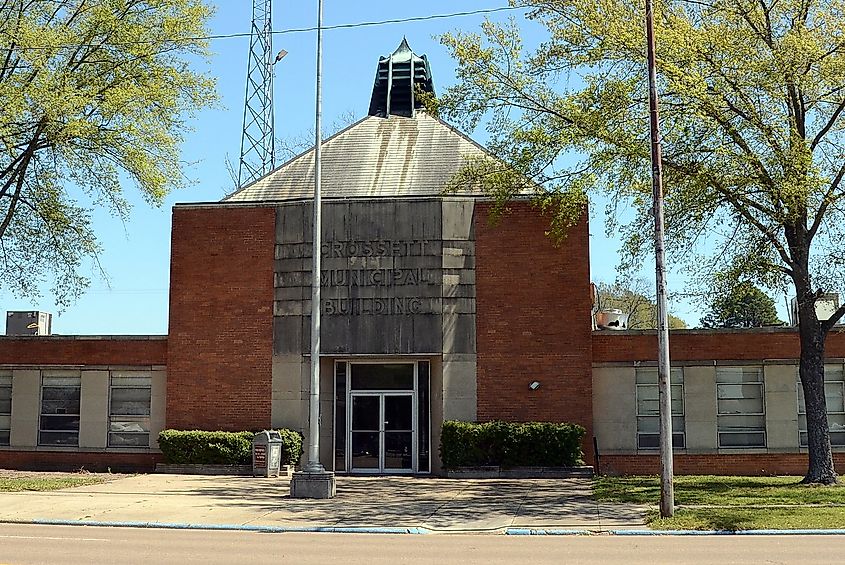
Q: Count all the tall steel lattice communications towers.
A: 1